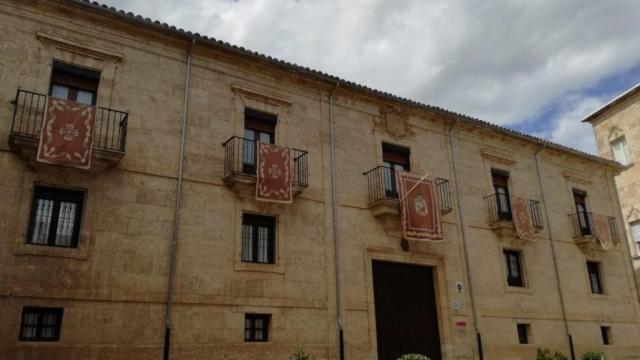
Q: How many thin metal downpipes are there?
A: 4